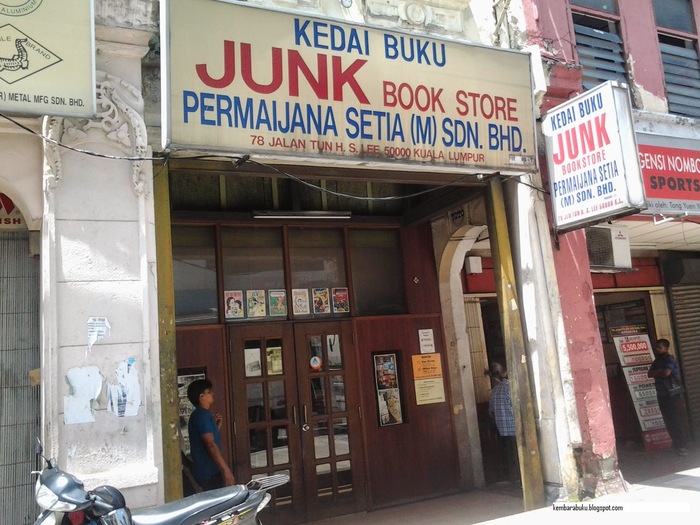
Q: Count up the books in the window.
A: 6